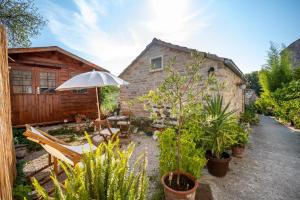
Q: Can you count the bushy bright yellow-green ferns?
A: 1